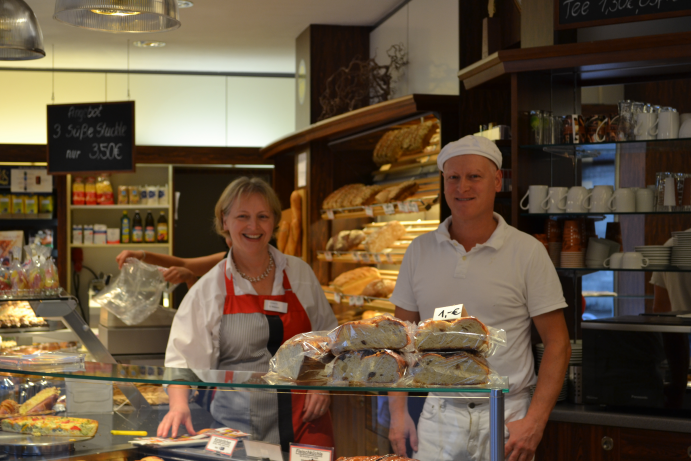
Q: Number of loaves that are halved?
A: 5